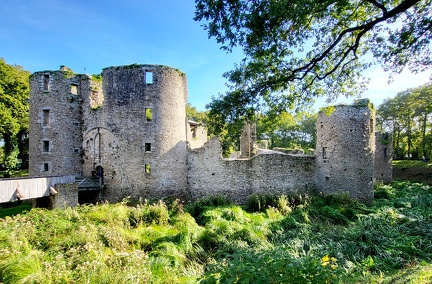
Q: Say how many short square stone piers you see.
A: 1